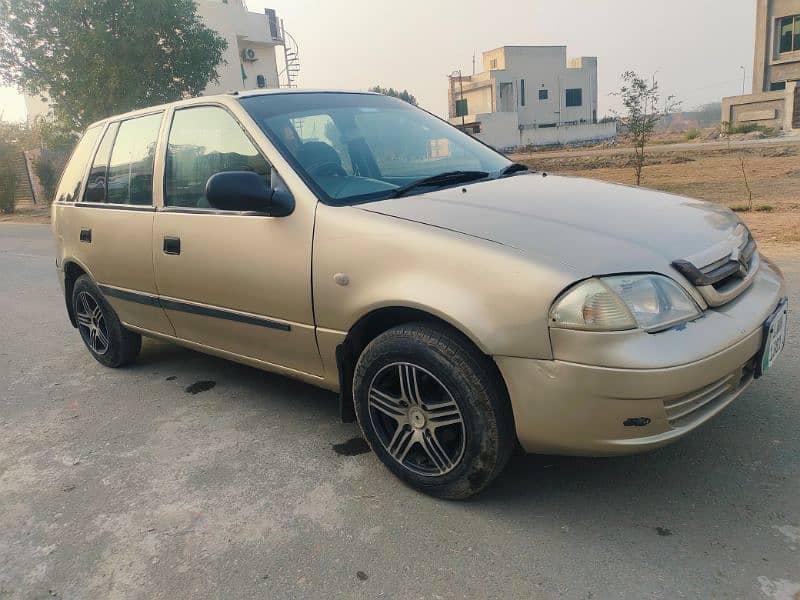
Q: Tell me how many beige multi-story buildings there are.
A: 1